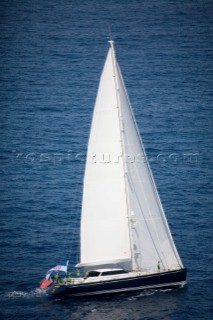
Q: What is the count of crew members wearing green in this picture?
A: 7